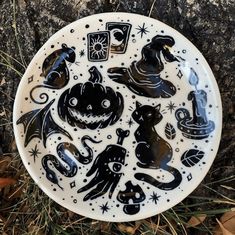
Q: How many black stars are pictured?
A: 7